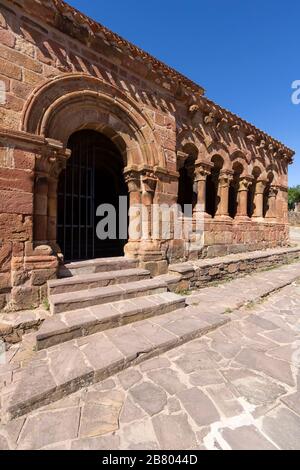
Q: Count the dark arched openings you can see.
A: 6